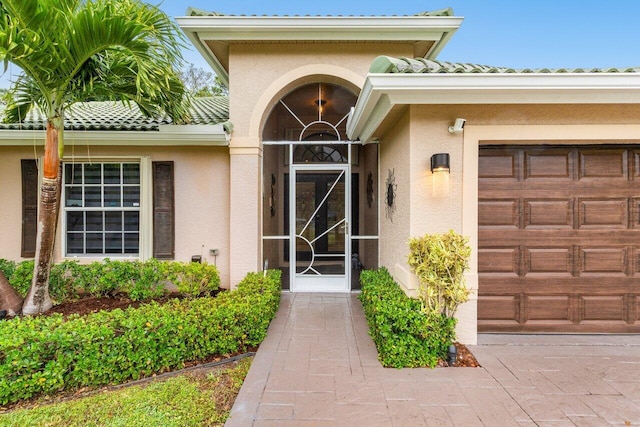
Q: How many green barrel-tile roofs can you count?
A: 3